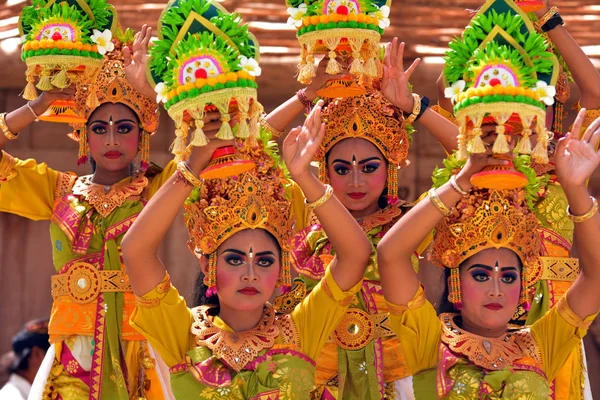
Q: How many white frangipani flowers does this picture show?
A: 7